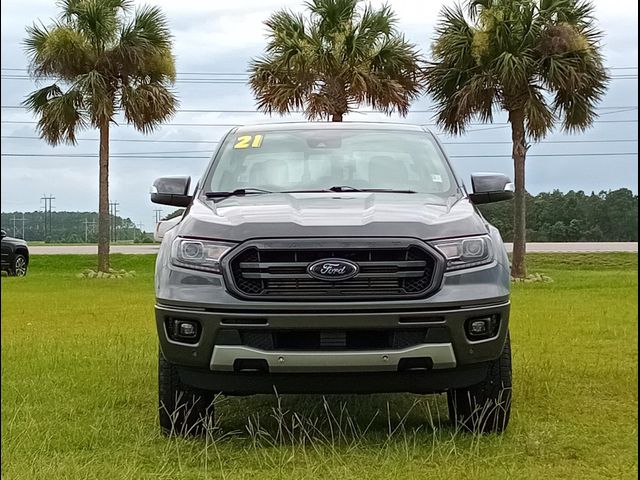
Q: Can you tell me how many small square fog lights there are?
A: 2